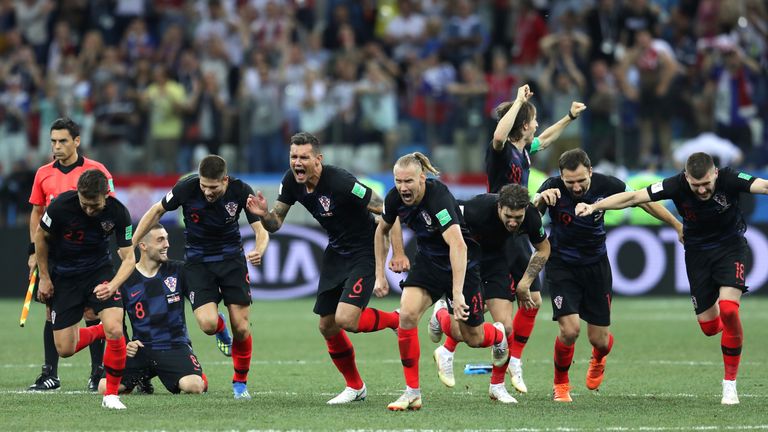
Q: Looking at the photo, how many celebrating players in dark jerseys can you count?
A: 9